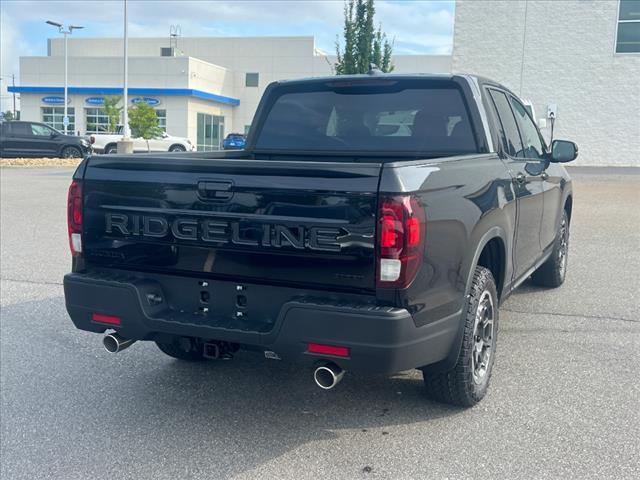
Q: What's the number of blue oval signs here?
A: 3